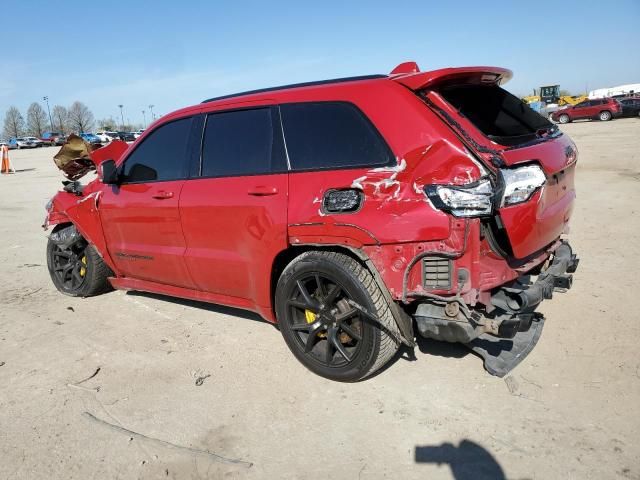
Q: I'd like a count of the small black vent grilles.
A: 1